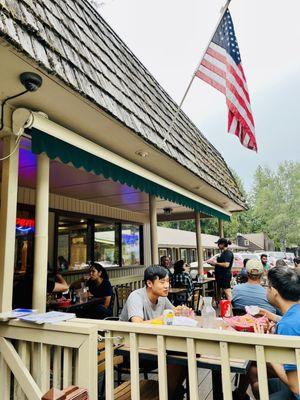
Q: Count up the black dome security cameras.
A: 1